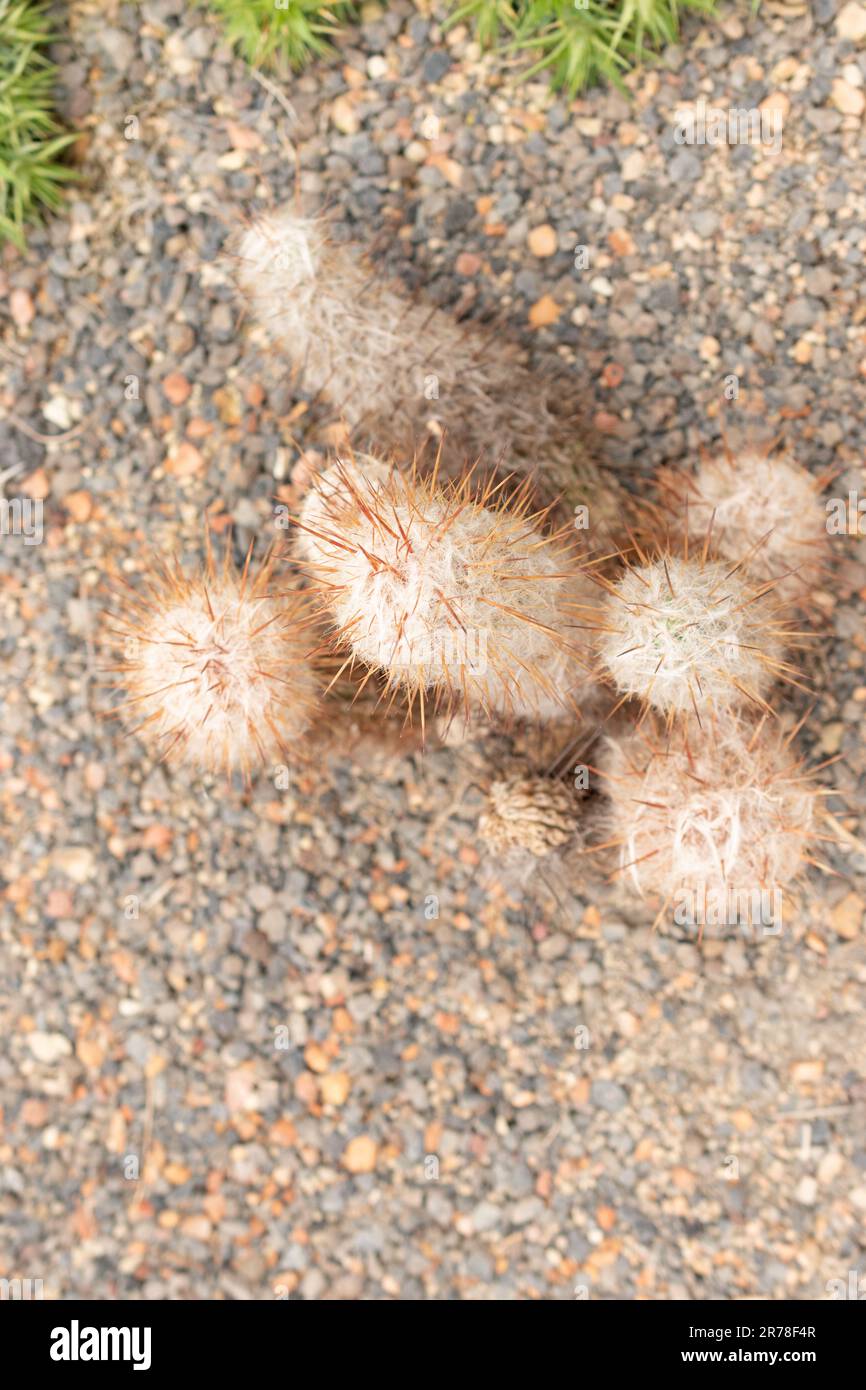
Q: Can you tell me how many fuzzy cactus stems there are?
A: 6